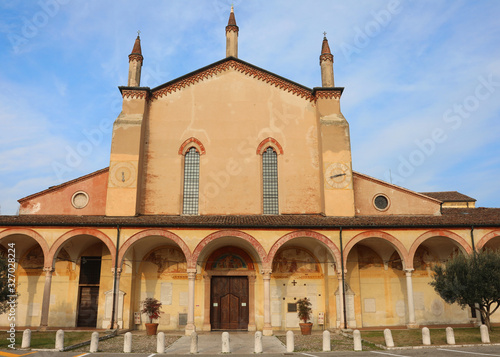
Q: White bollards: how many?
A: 15